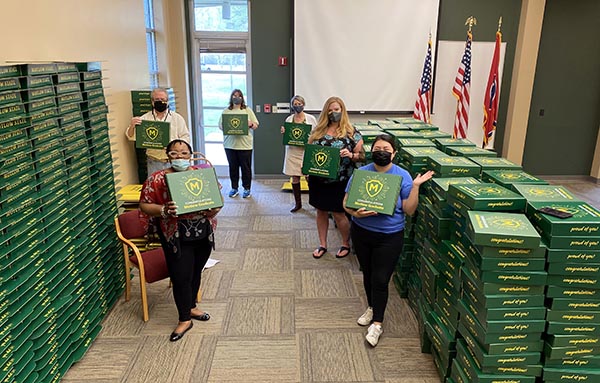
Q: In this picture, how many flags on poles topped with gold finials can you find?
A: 3